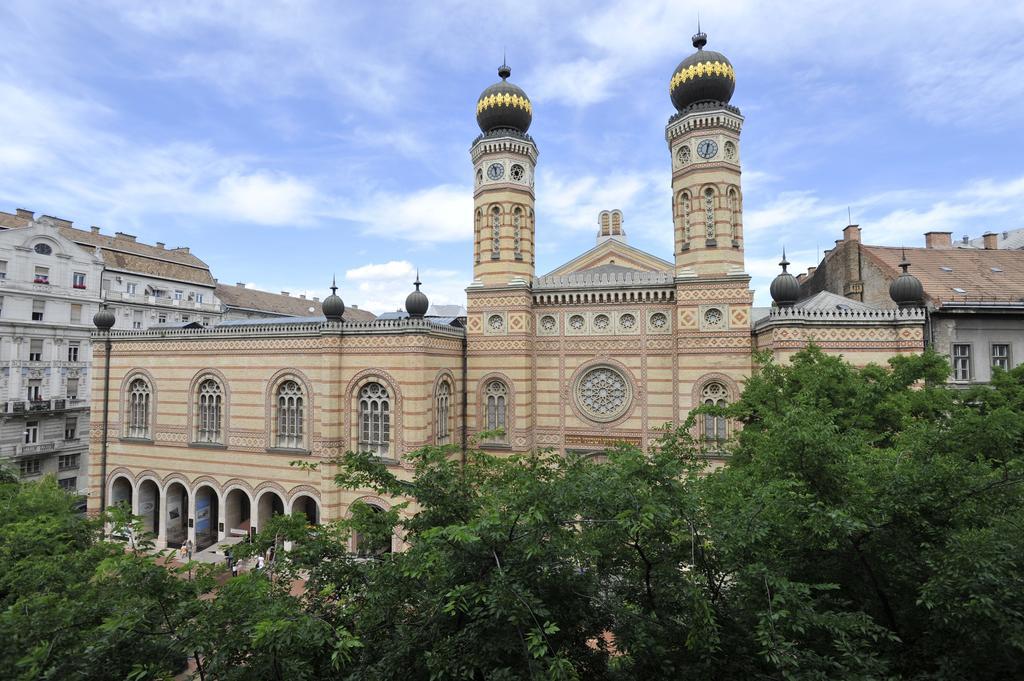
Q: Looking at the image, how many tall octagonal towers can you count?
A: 2